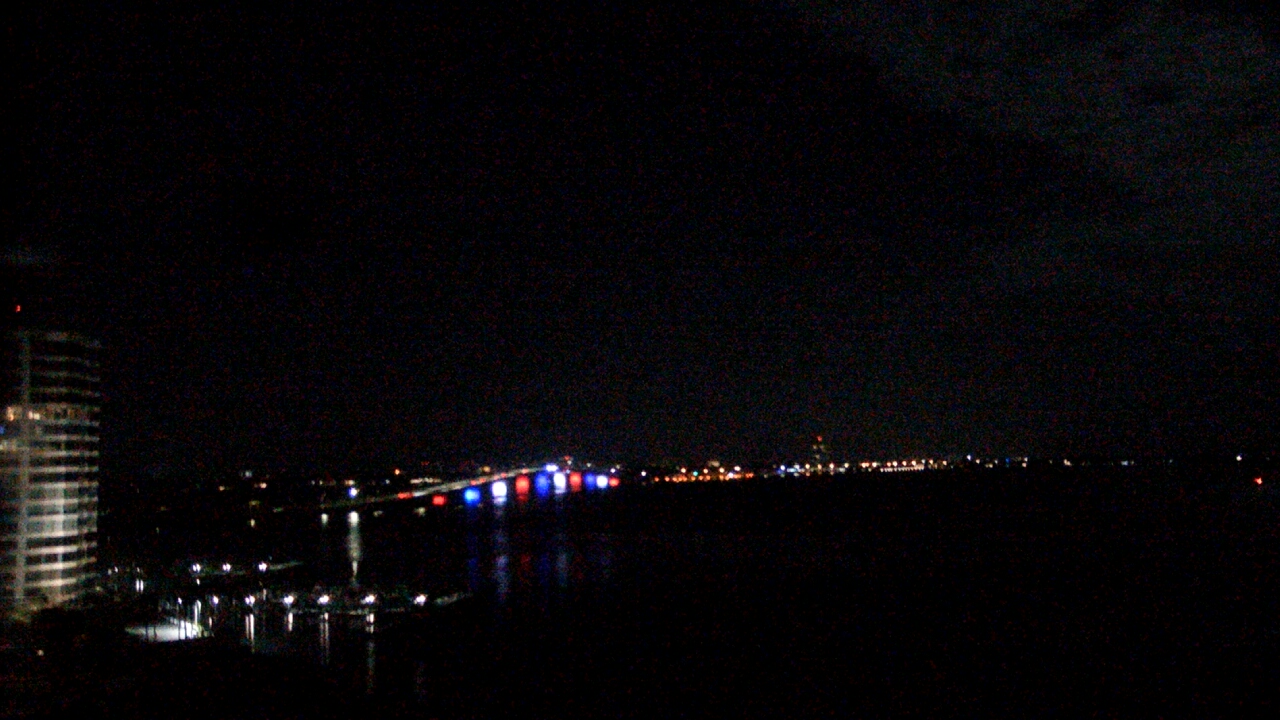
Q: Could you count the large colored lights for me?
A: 10